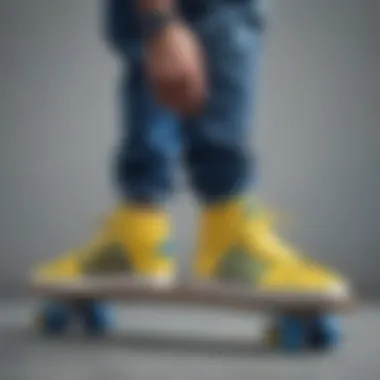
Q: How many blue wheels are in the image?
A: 4